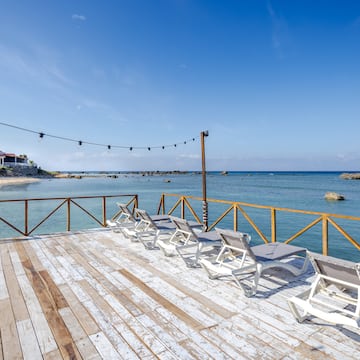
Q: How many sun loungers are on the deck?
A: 5